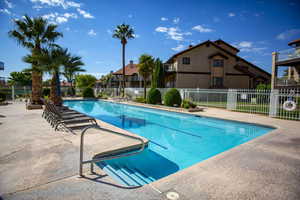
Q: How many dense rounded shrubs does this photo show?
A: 3